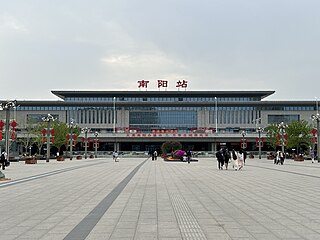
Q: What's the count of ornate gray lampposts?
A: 9